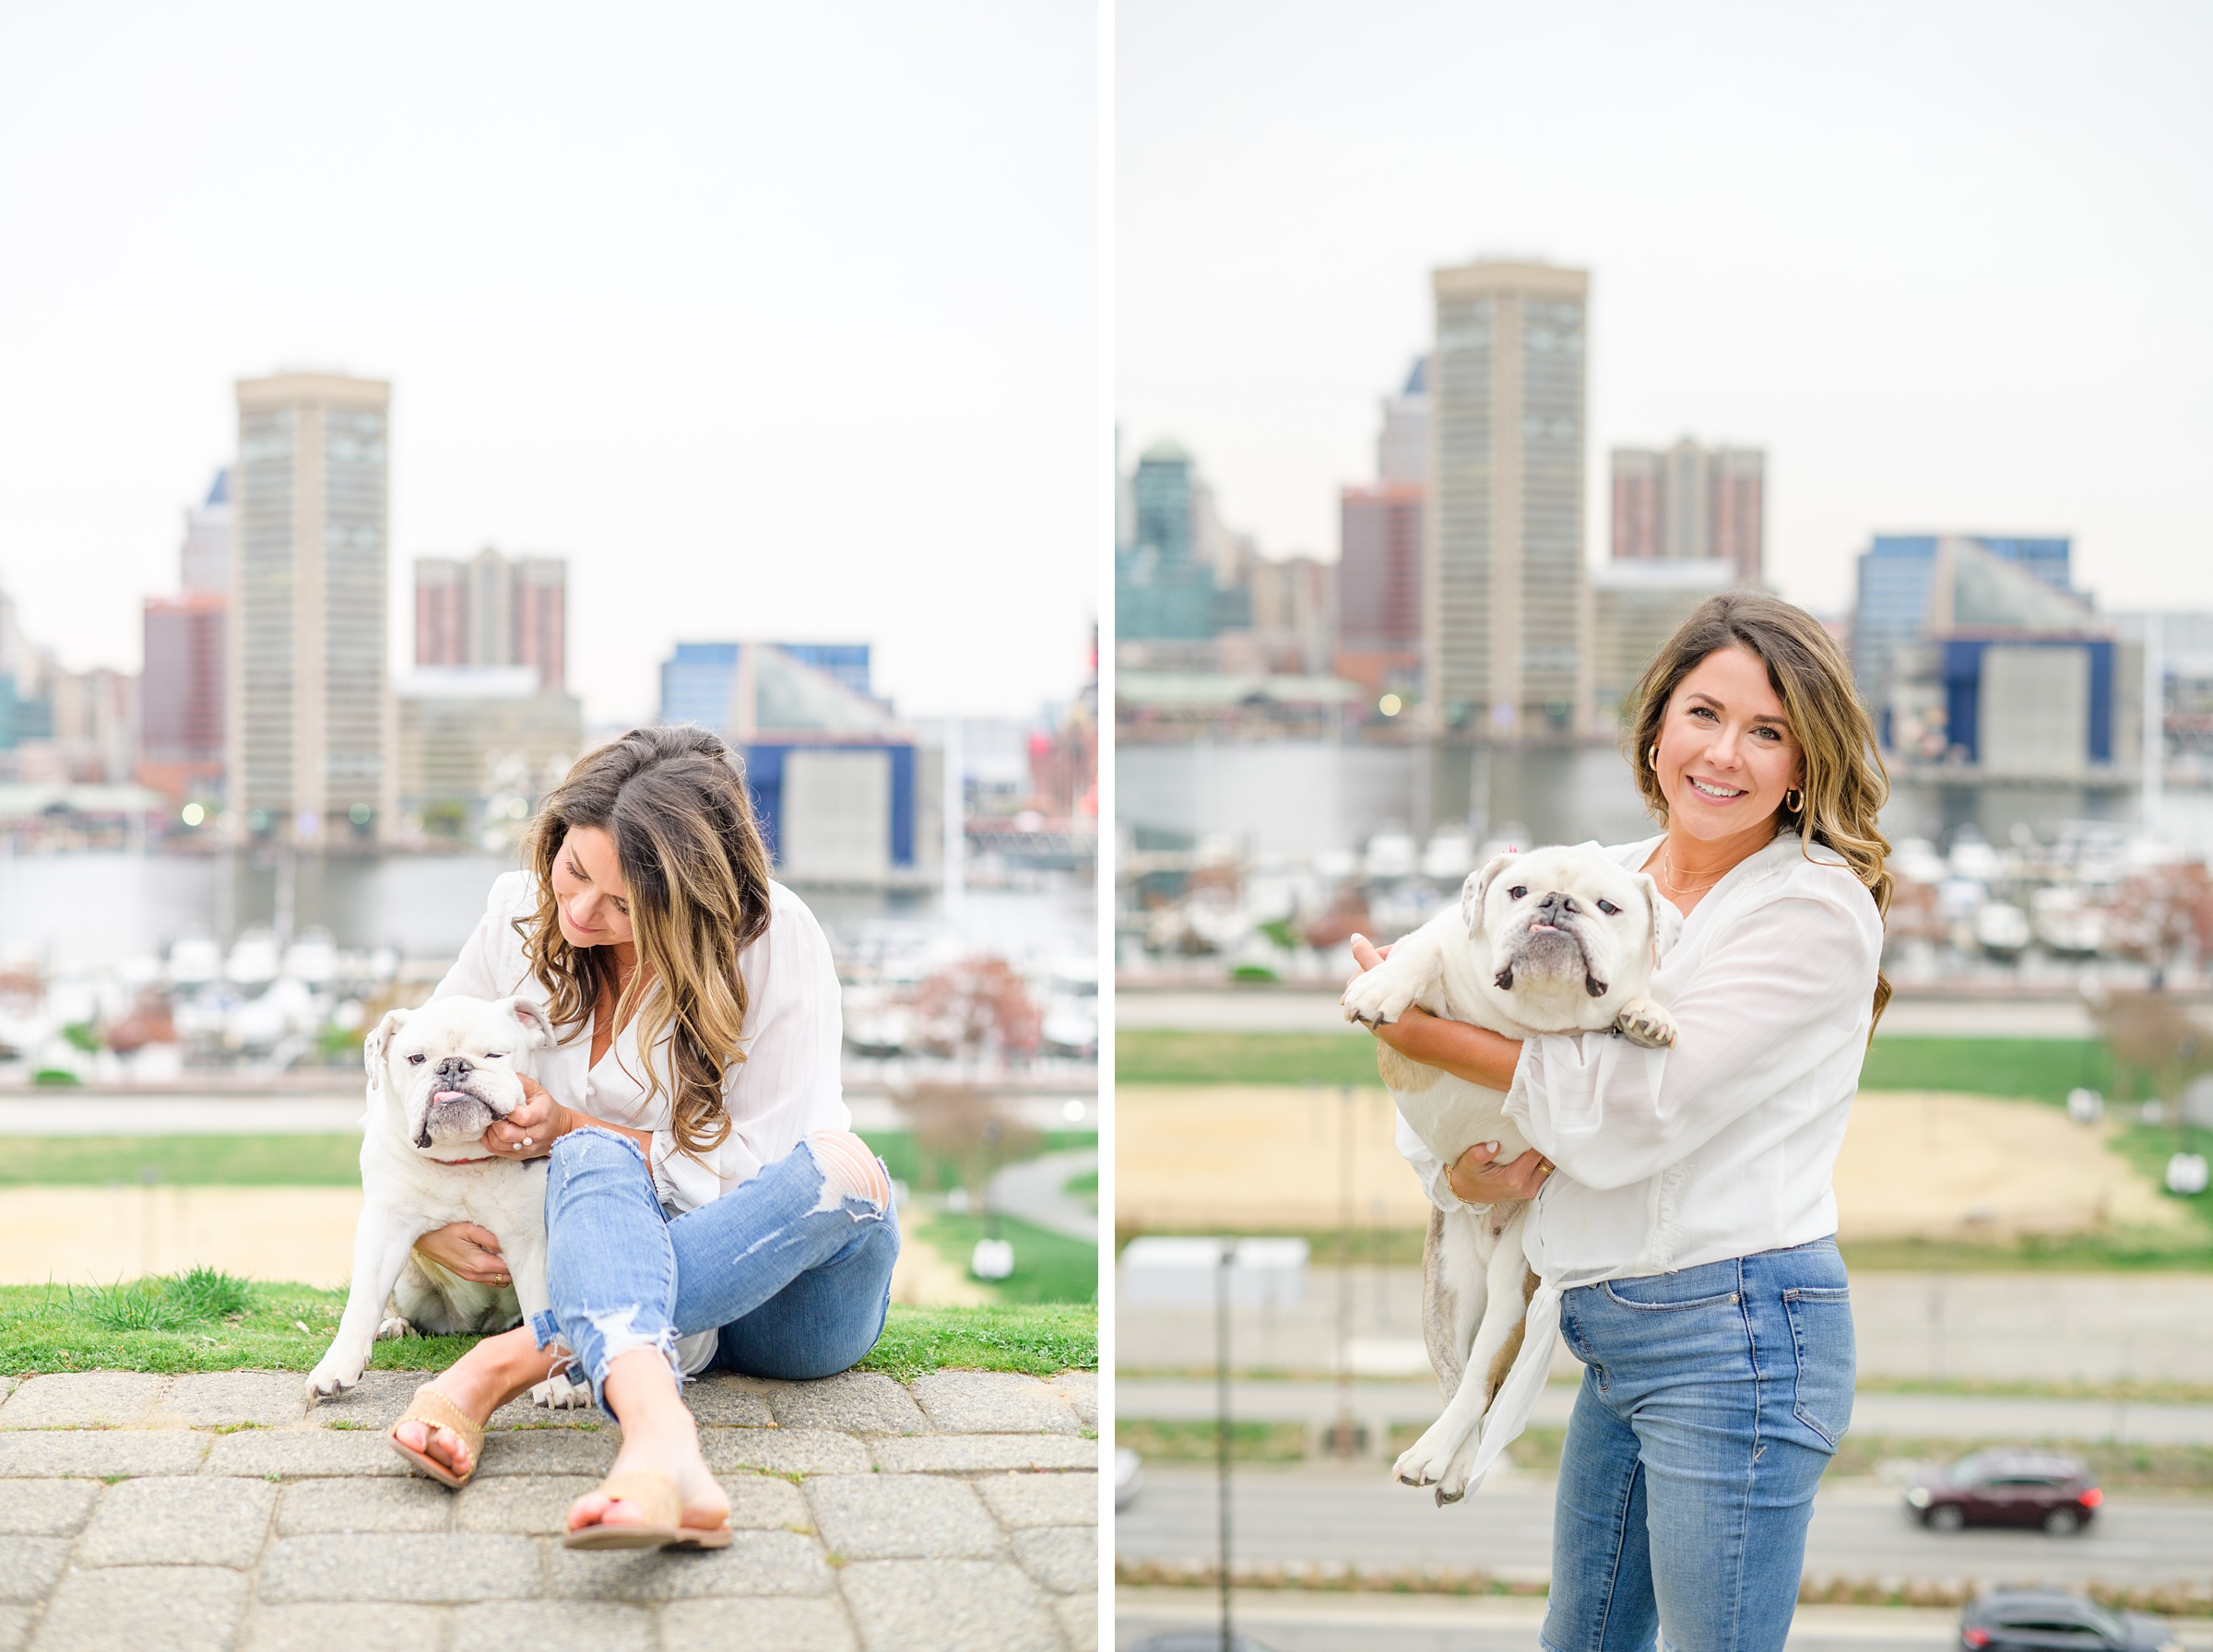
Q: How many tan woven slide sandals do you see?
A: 2